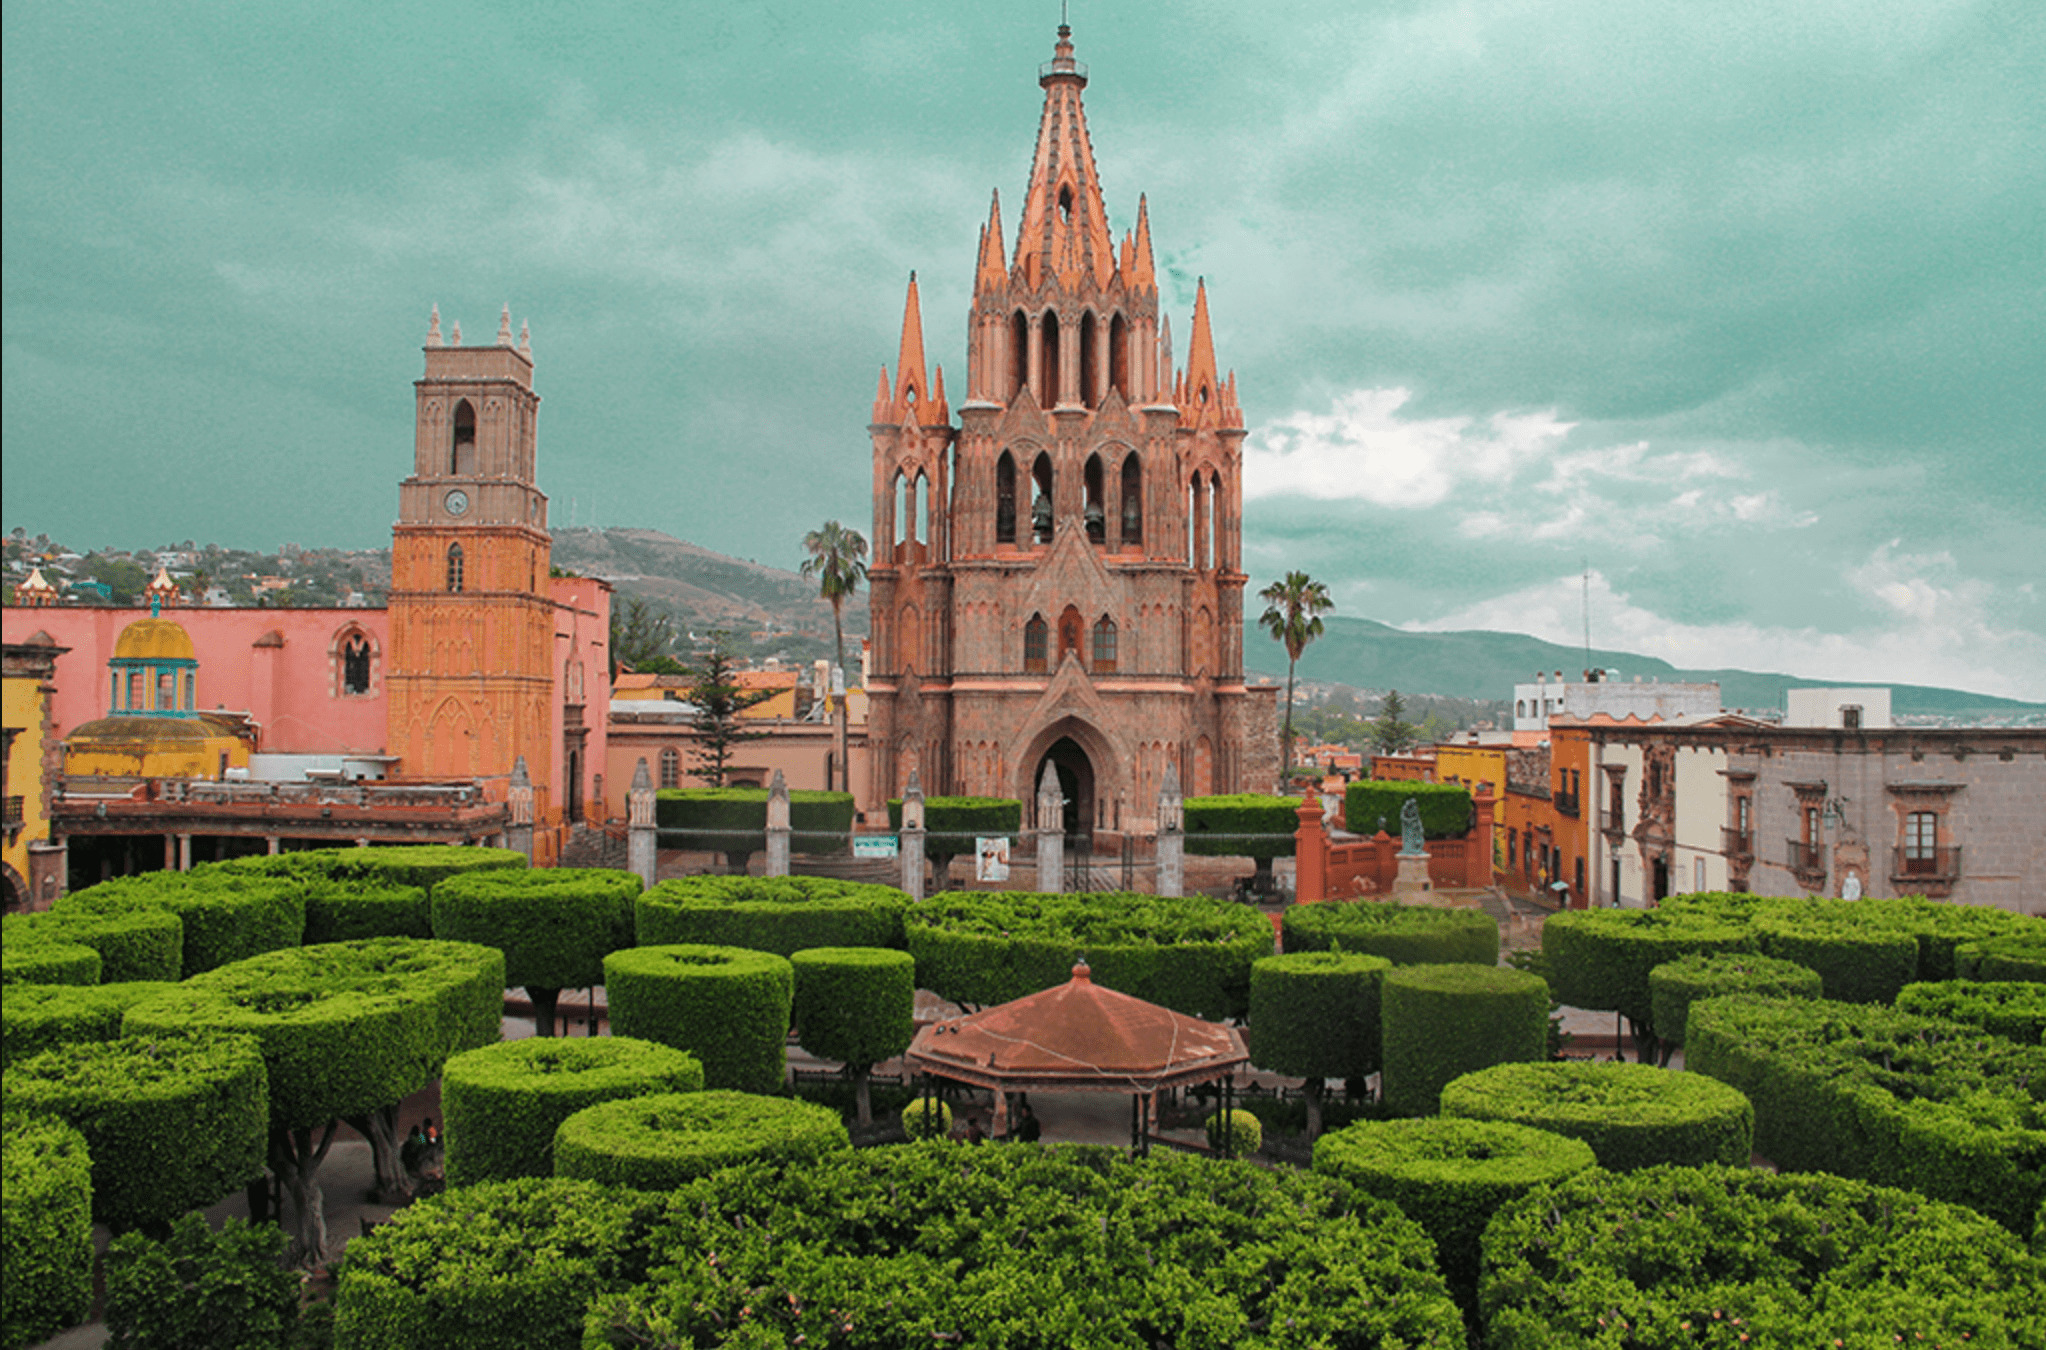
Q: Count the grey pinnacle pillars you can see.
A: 6